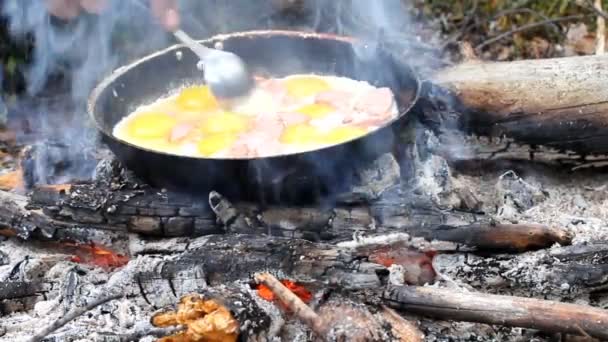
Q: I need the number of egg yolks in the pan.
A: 8